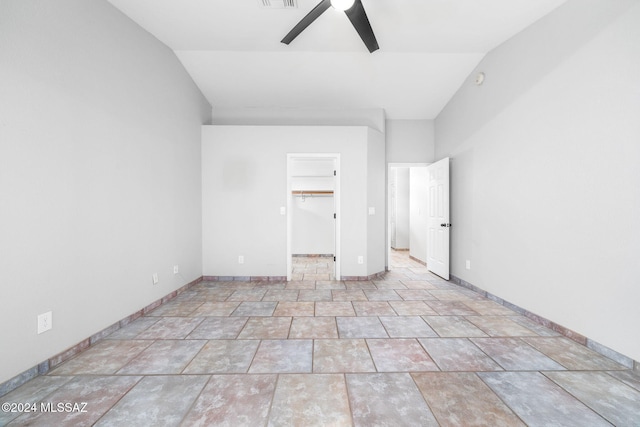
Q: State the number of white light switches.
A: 2